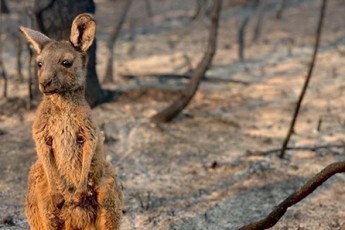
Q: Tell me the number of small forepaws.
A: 2